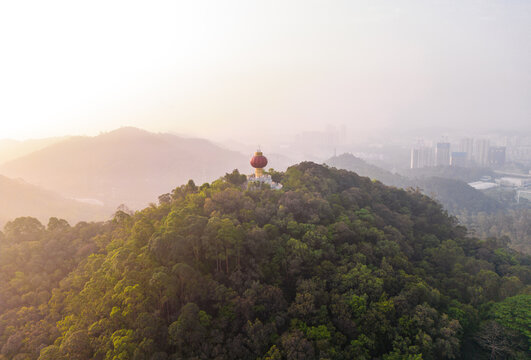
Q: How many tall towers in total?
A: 1